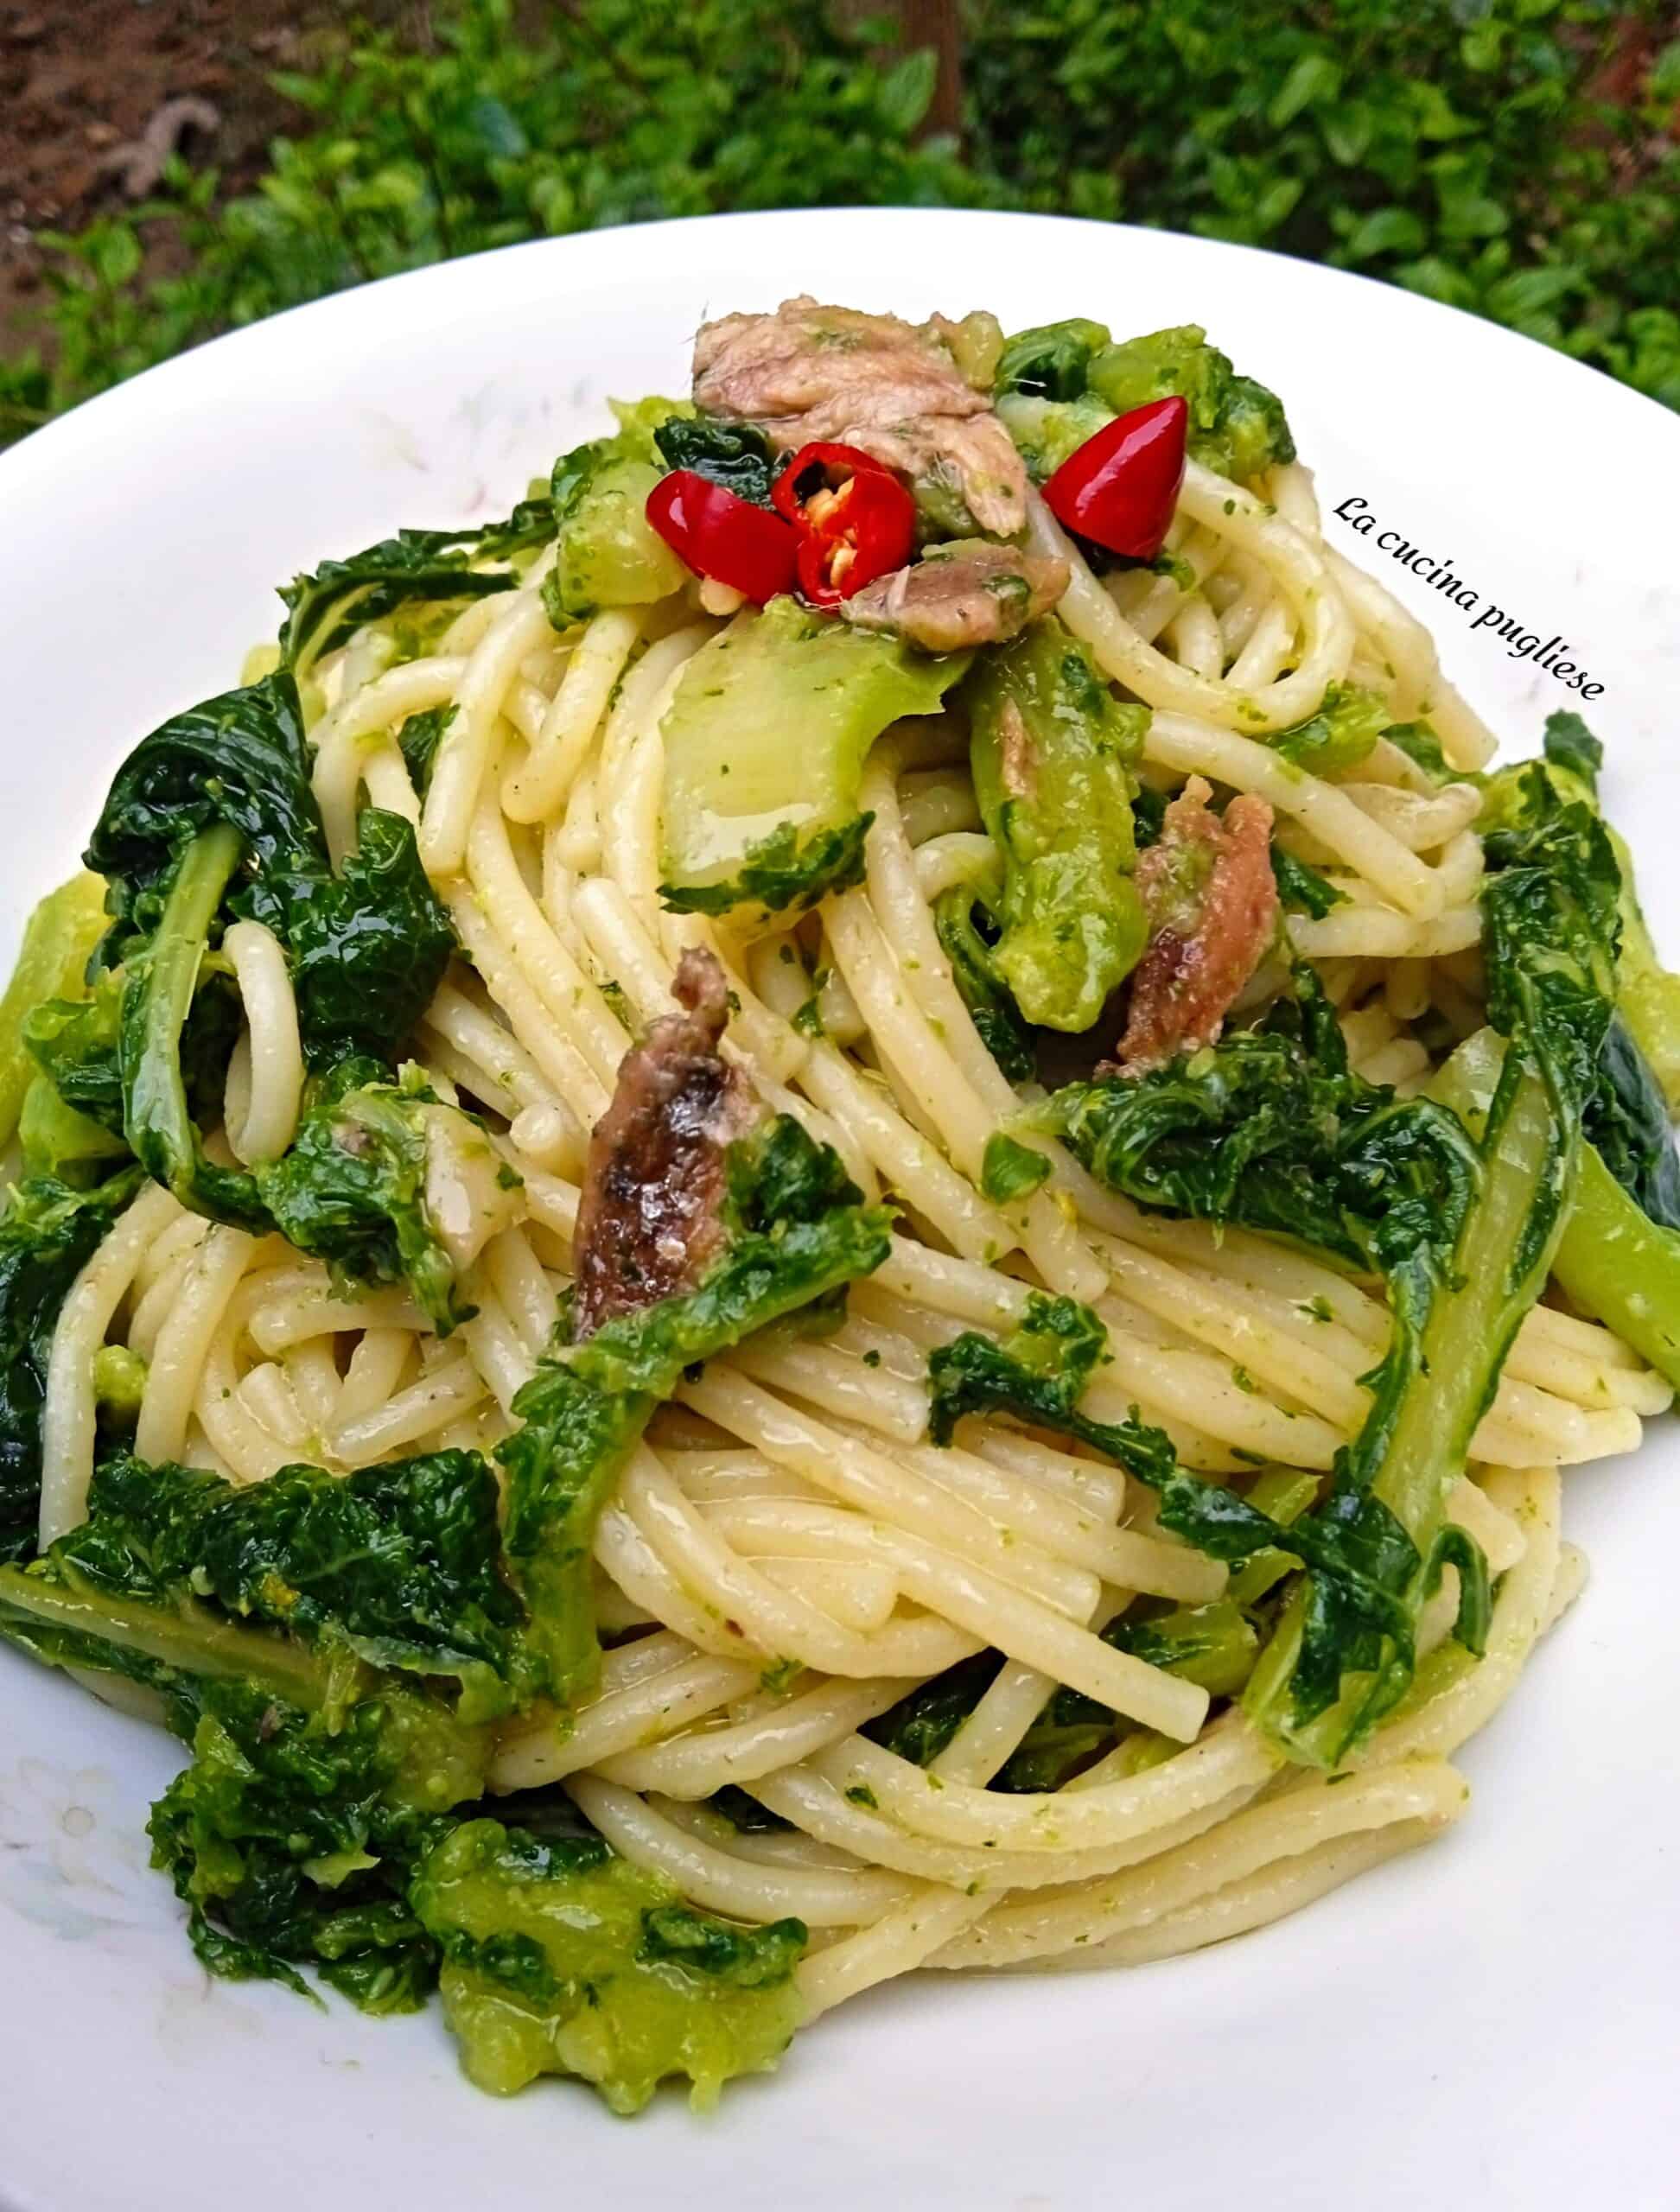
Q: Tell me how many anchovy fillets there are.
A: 4